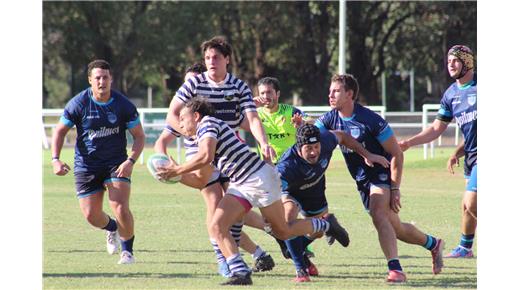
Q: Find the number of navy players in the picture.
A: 4